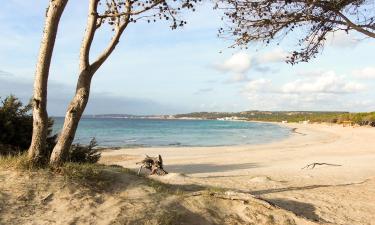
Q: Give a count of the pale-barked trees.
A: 2